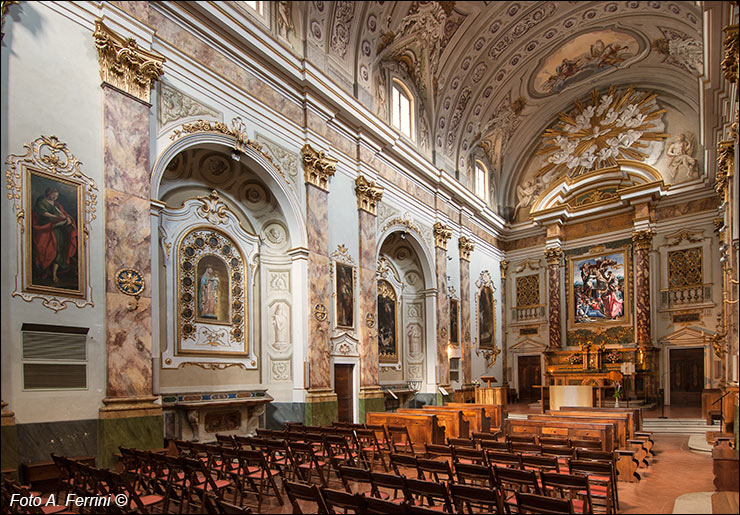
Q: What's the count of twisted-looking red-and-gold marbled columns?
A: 2